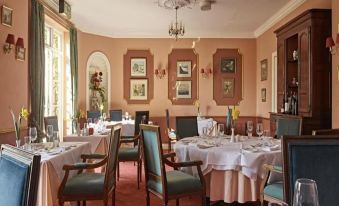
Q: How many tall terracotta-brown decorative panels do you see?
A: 3